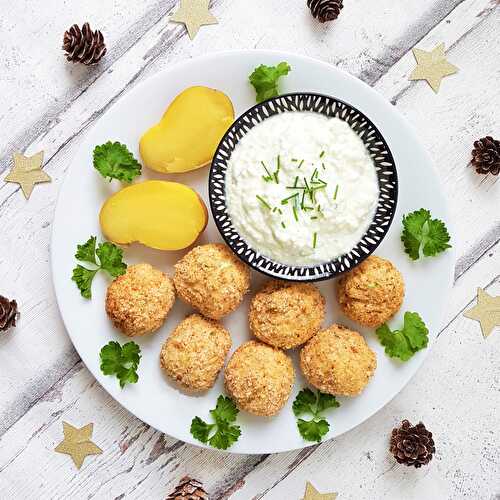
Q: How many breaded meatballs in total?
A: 7